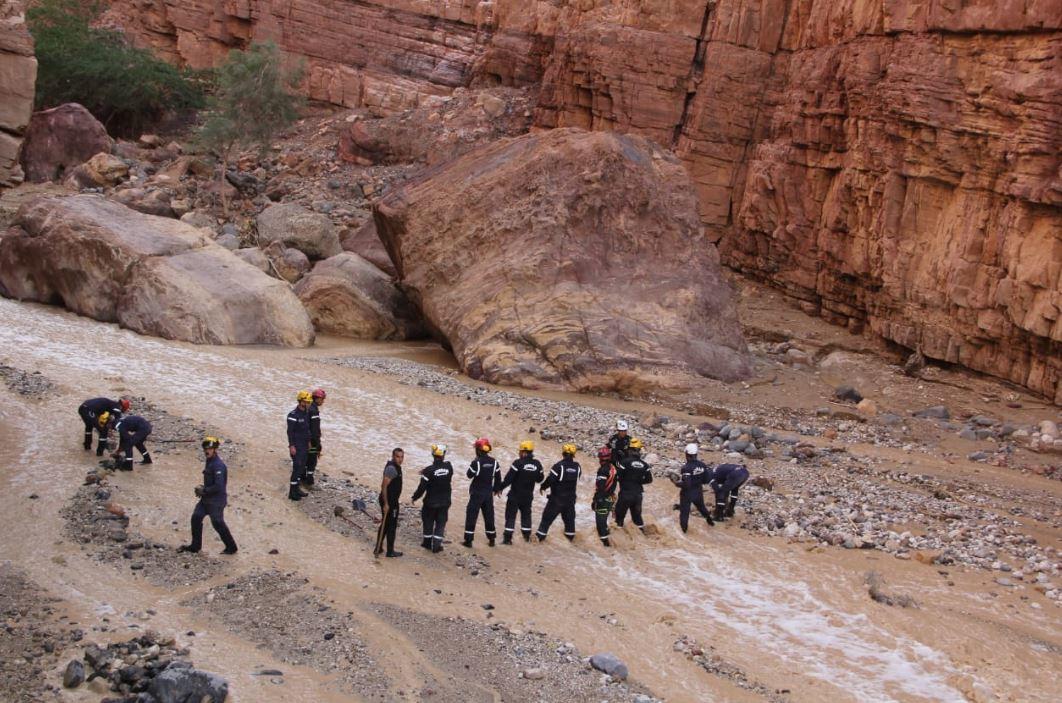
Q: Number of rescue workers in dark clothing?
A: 15